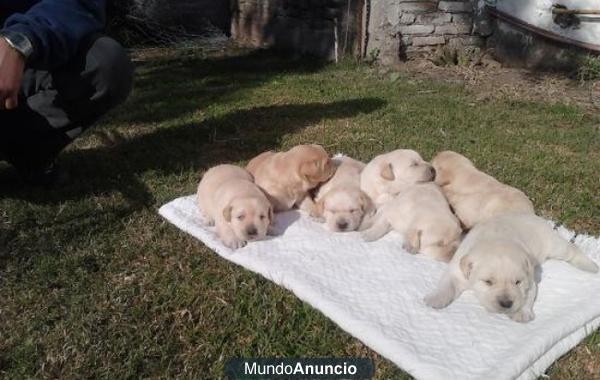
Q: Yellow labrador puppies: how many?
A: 7